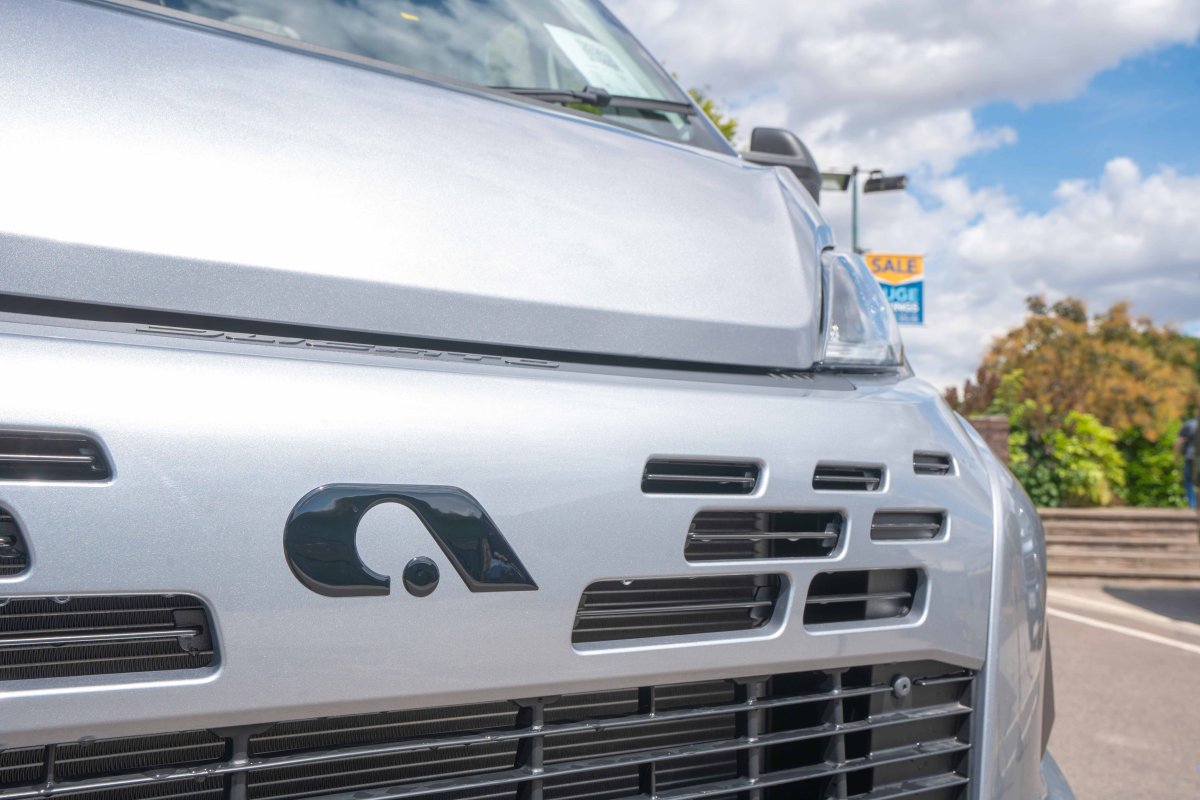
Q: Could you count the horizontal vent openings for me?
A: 10